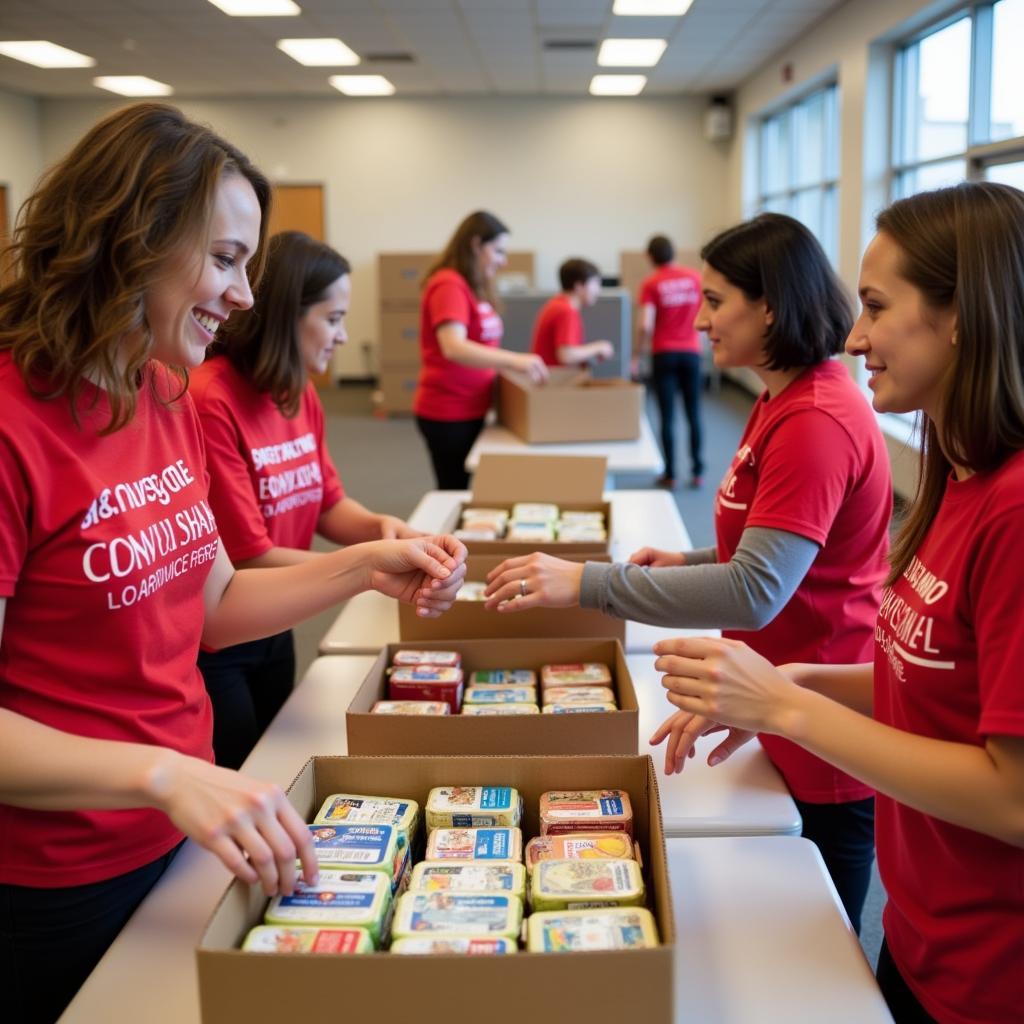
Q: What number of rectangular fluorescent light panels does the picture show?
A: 8